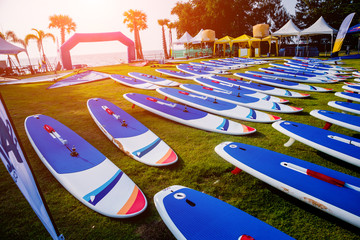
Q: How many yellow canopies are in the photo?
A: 3